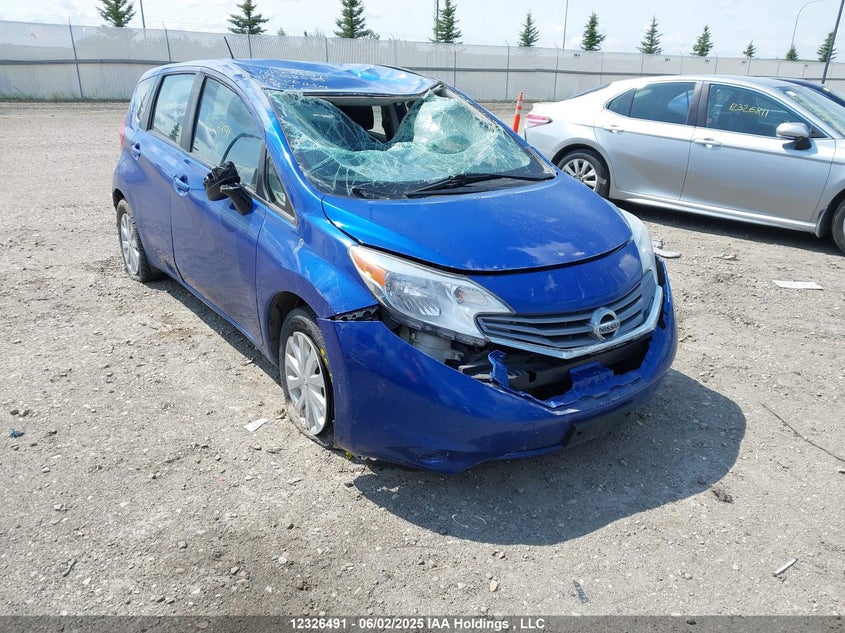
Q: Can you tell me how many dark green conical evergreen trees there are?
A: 11